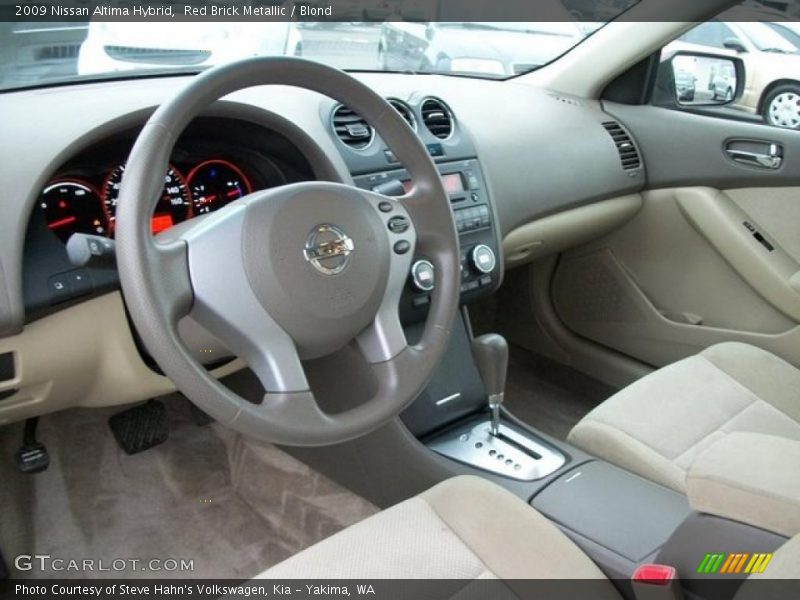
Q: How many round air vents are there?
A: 3